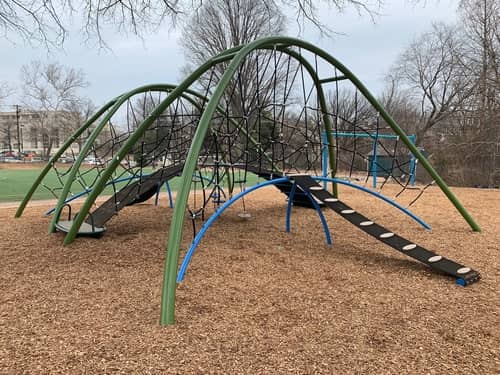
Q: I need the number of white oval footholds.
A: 8